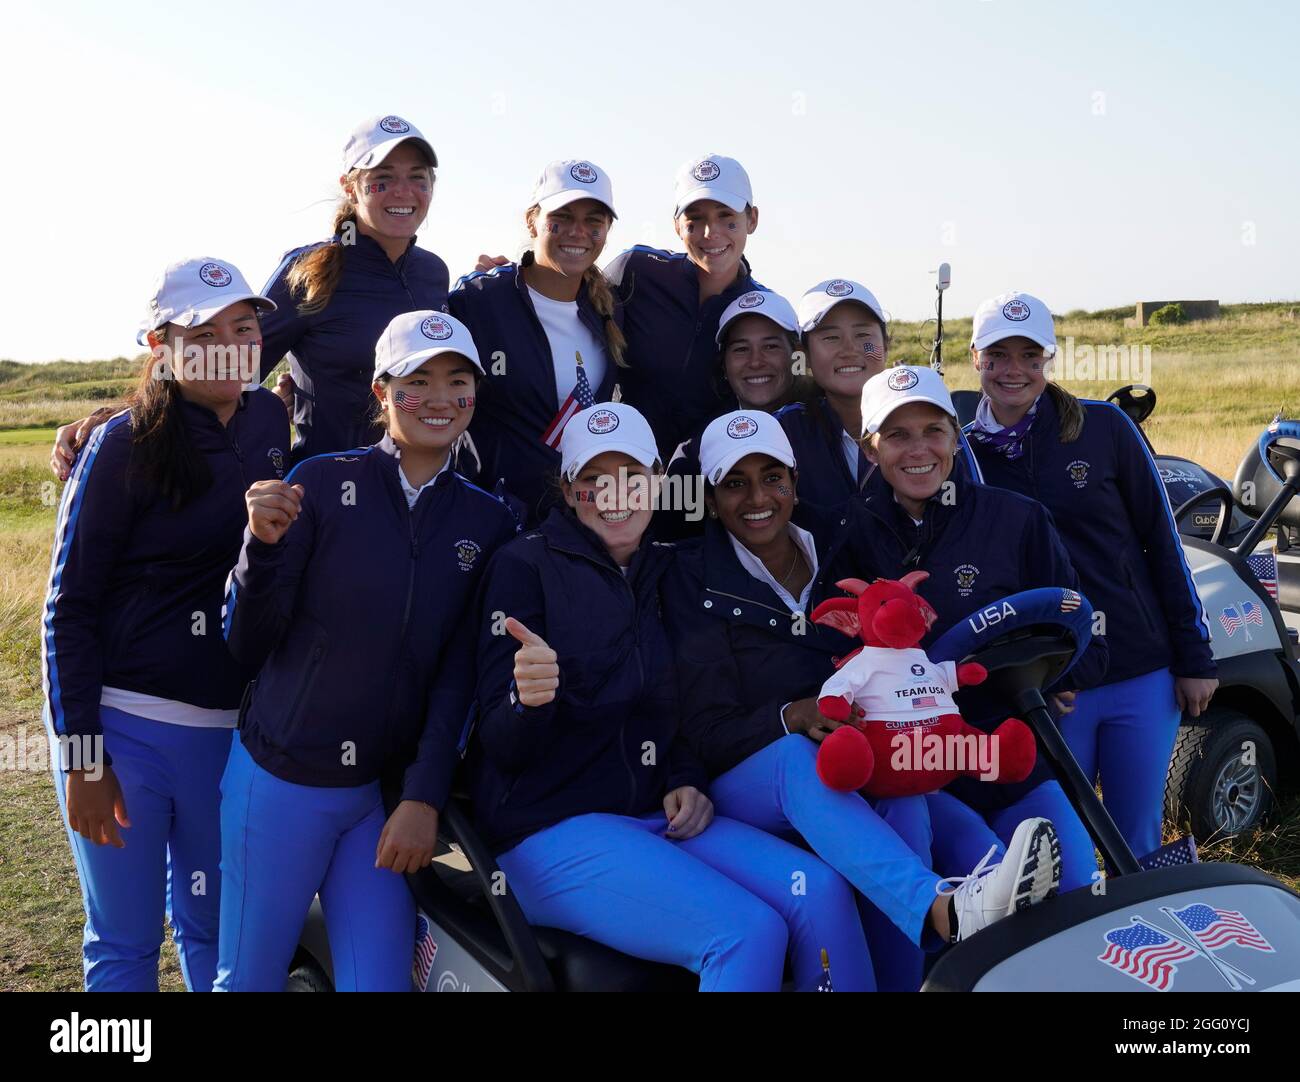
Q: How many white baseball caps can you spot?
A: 11